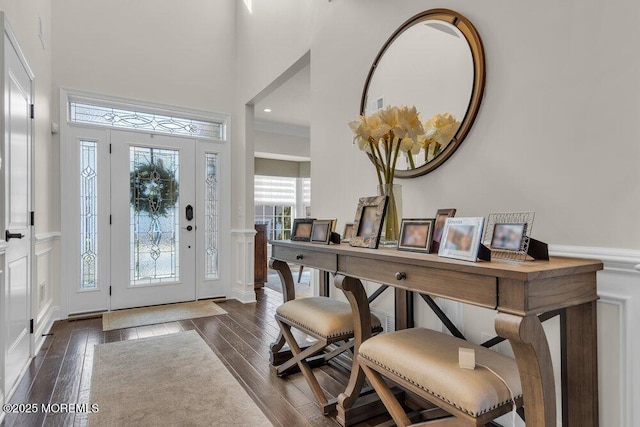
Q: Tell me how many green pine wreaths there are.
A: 1